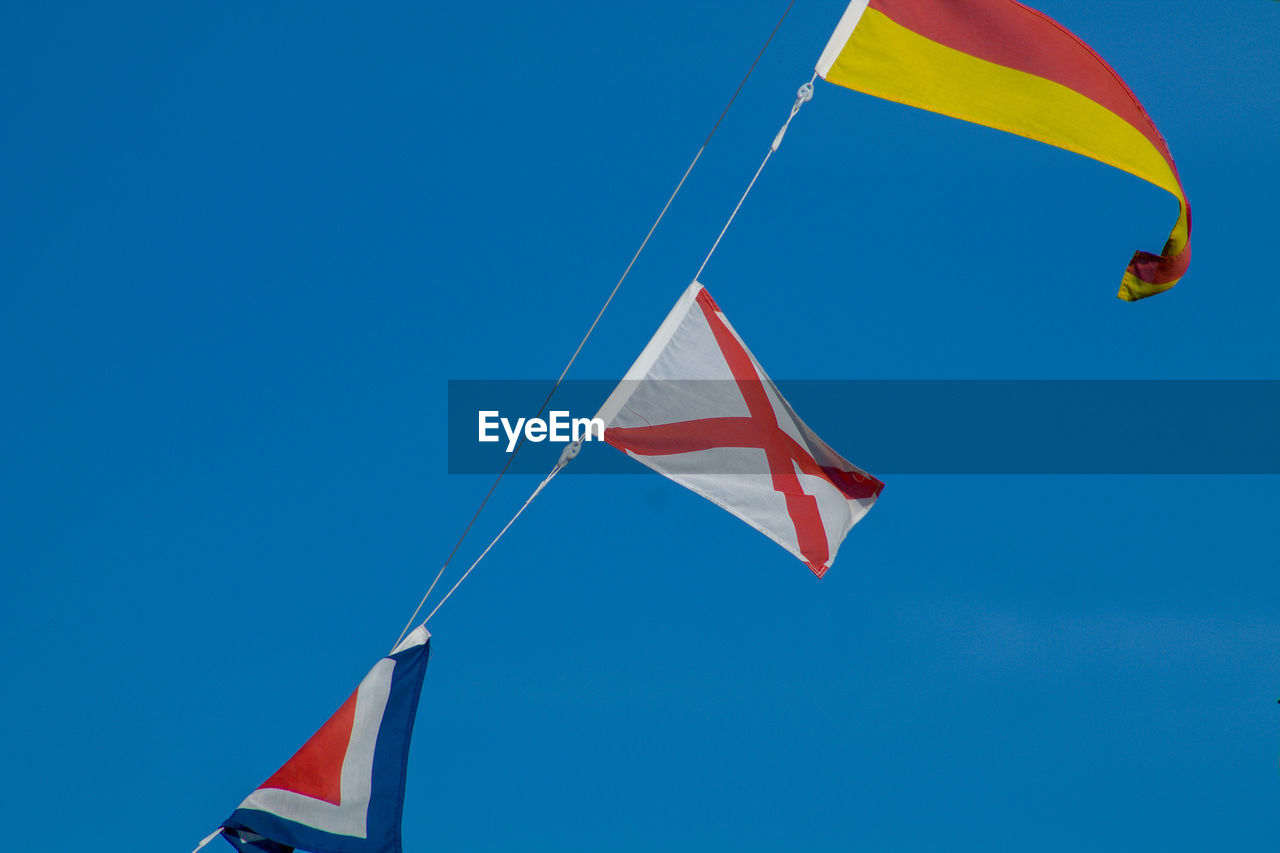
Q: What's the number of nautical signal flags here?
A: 3